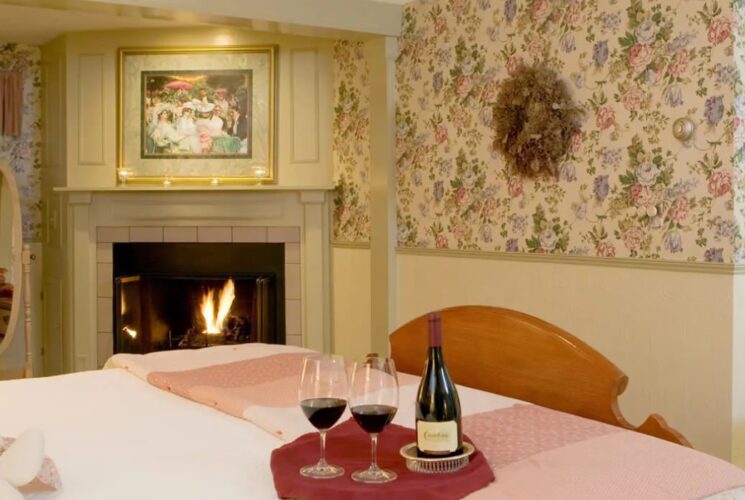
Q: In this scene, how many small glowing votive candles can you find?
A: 4